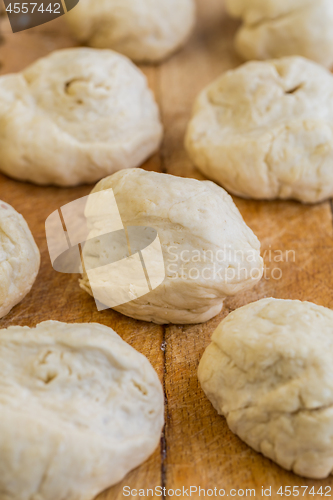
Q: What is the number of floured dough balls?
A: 8